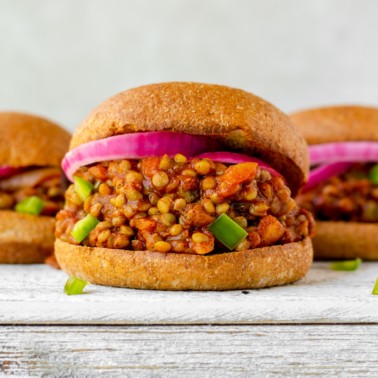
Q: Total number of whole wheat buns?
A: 3